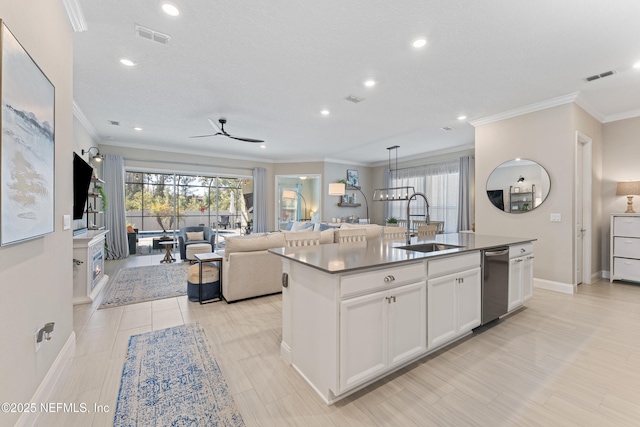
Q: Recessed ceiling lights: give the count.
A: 9